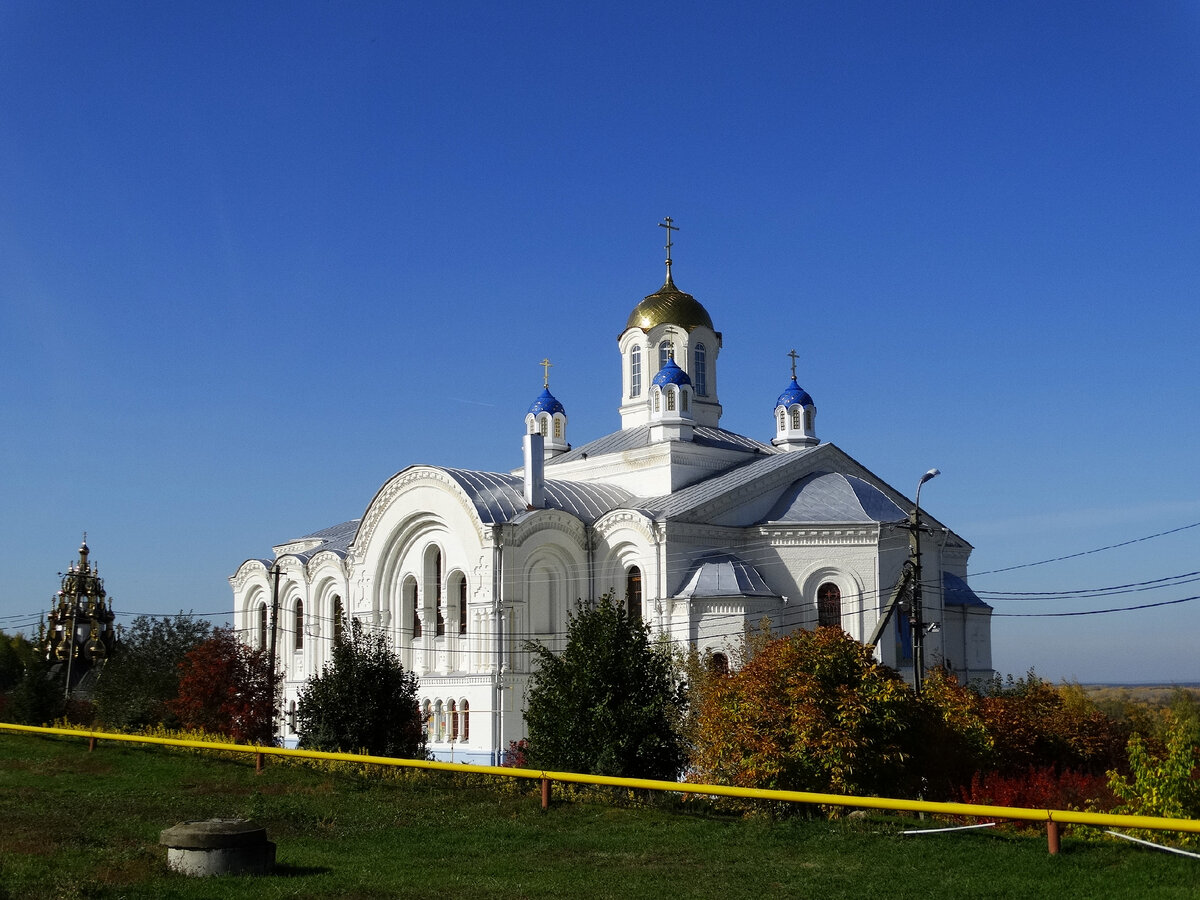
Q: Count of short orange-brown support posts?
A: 4